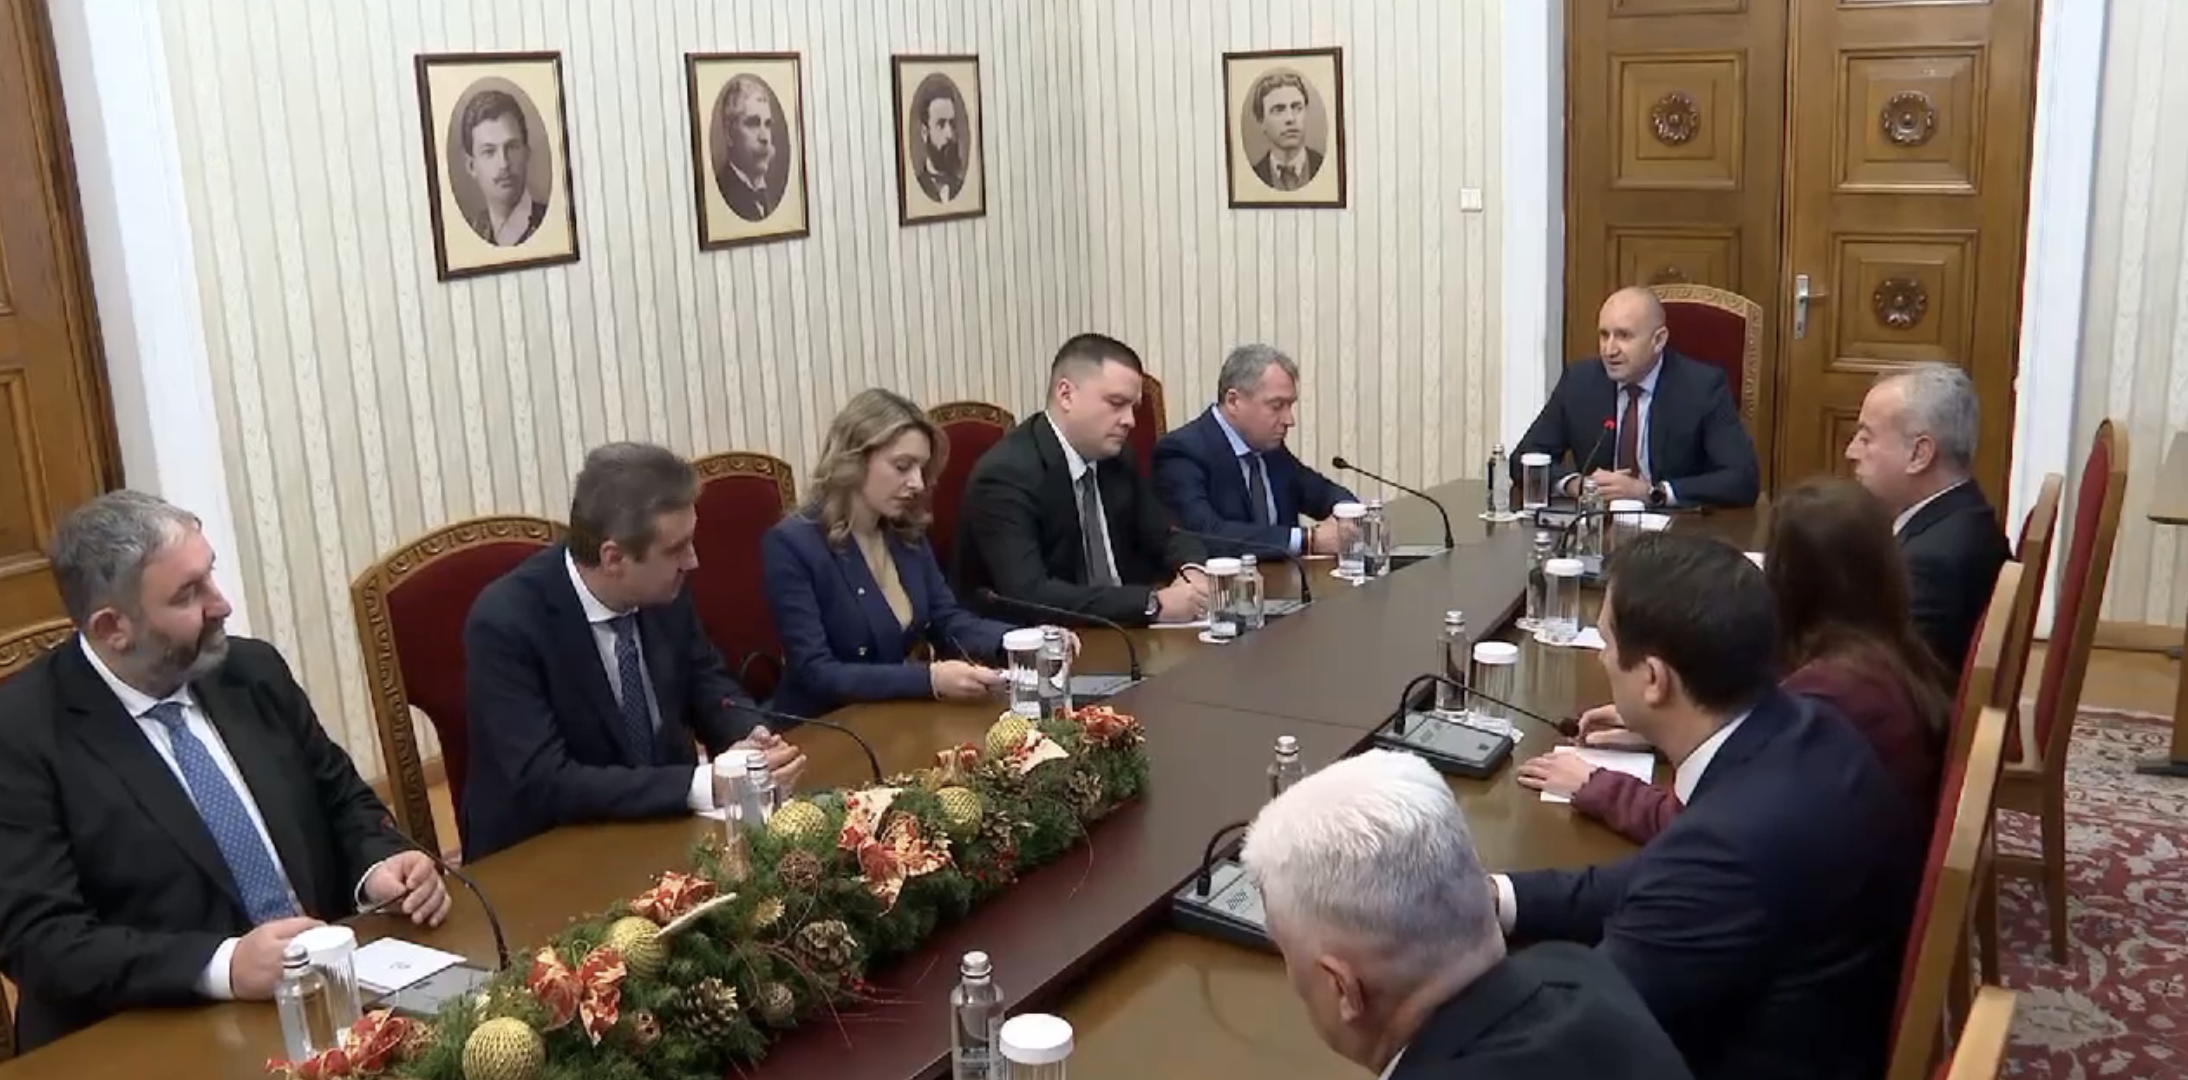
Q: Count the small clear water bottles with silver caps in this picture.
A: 11